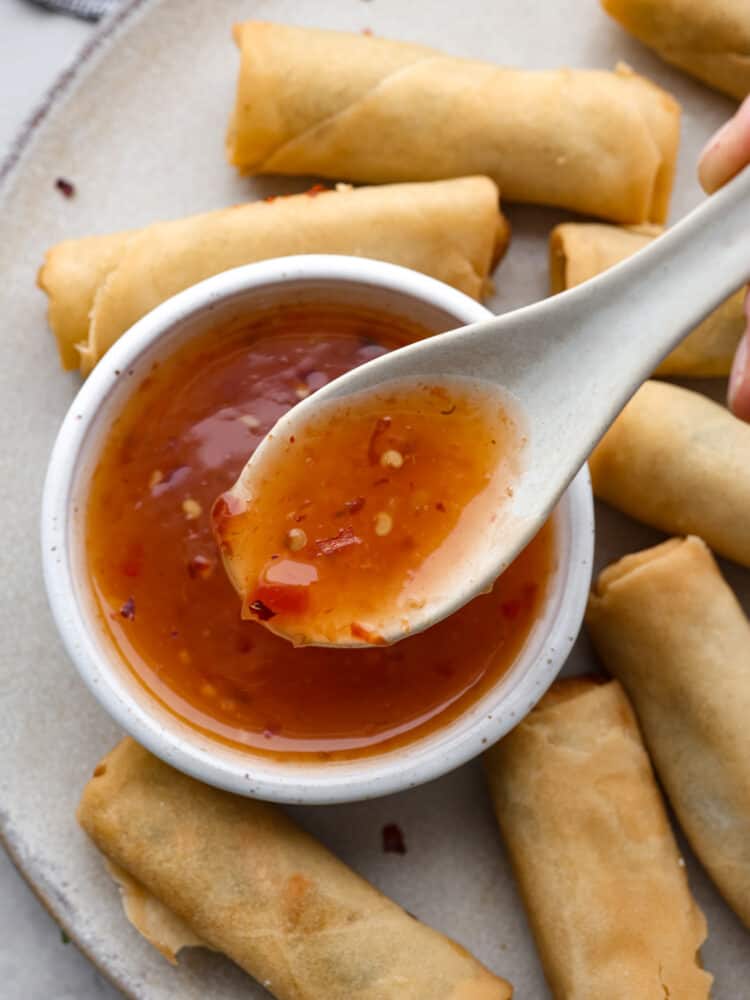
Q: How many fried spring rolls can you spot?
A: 8